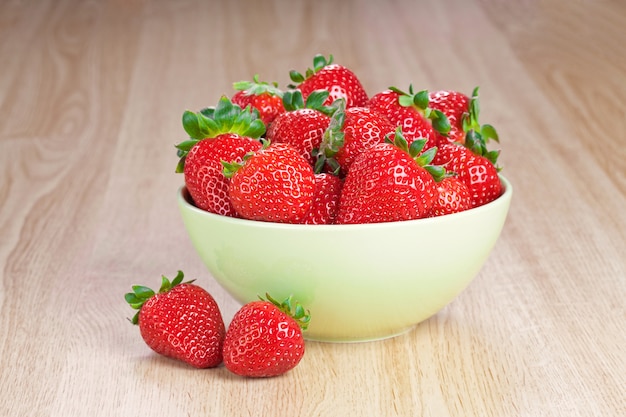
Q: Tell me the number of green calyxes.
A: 12